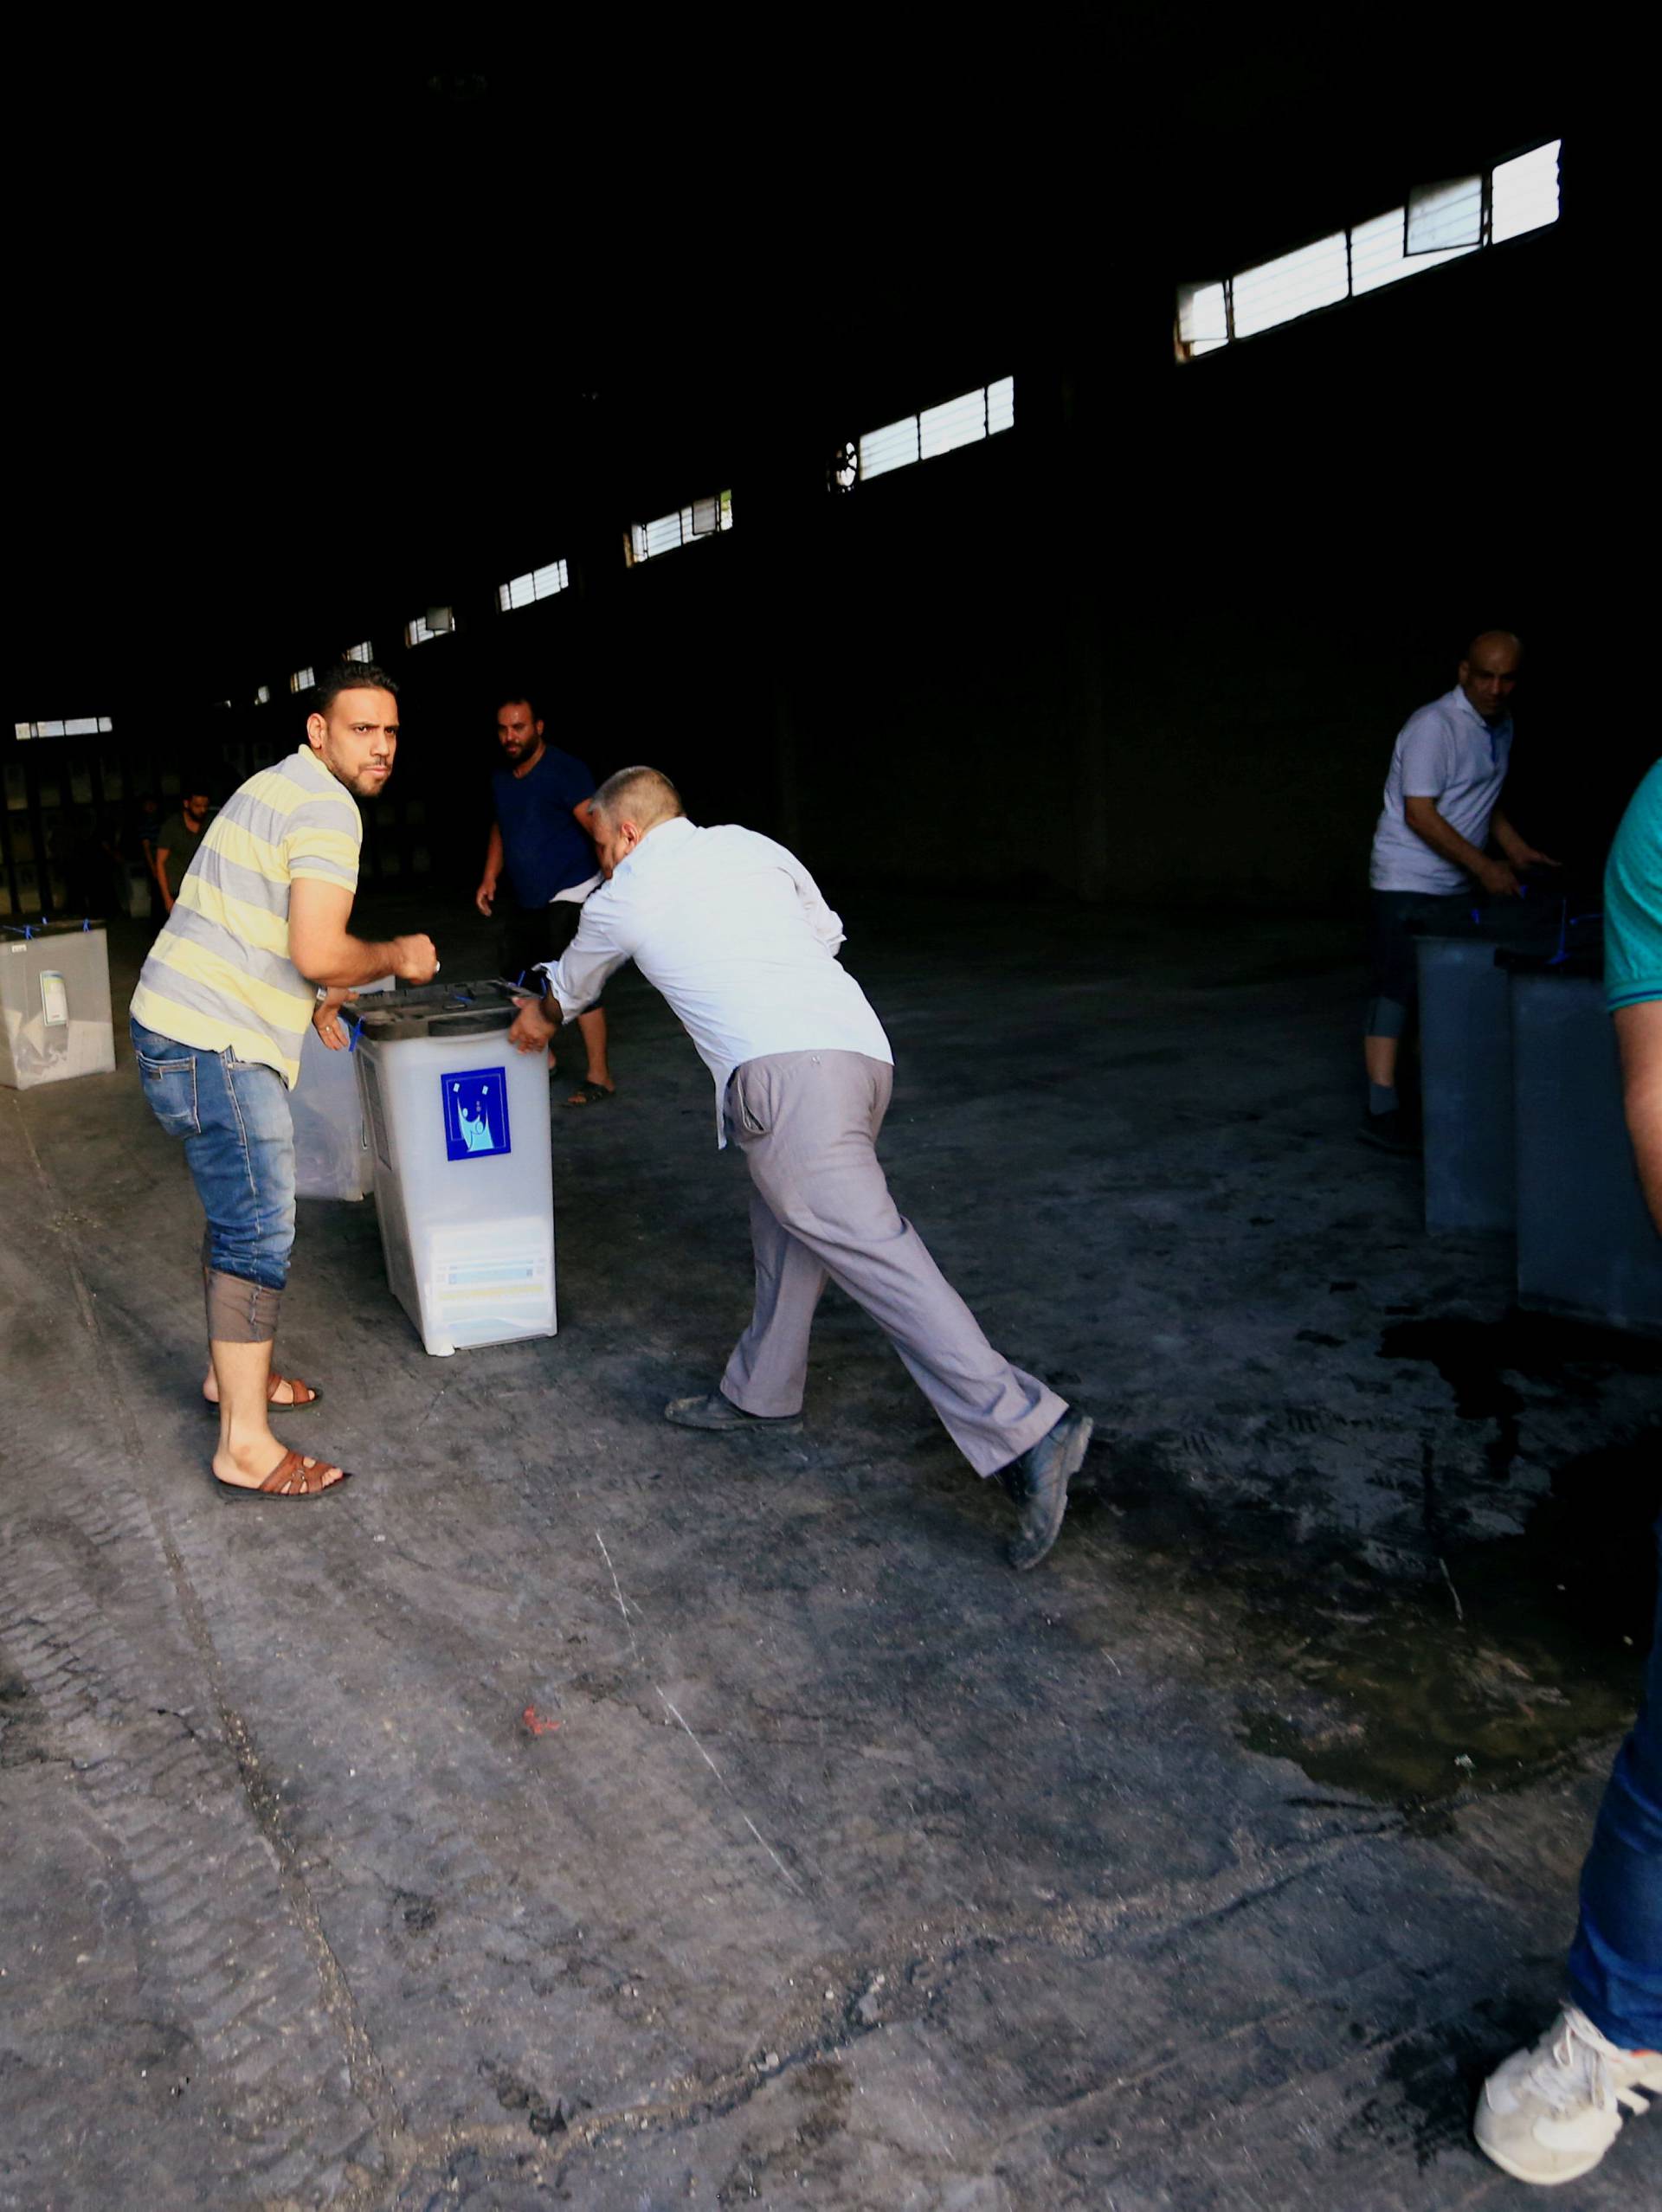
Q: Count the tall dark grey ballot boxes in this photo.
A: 2